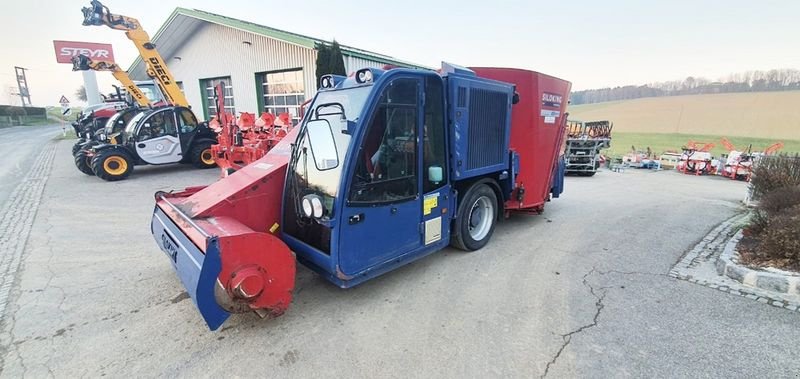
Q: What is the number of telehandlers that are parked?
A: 2